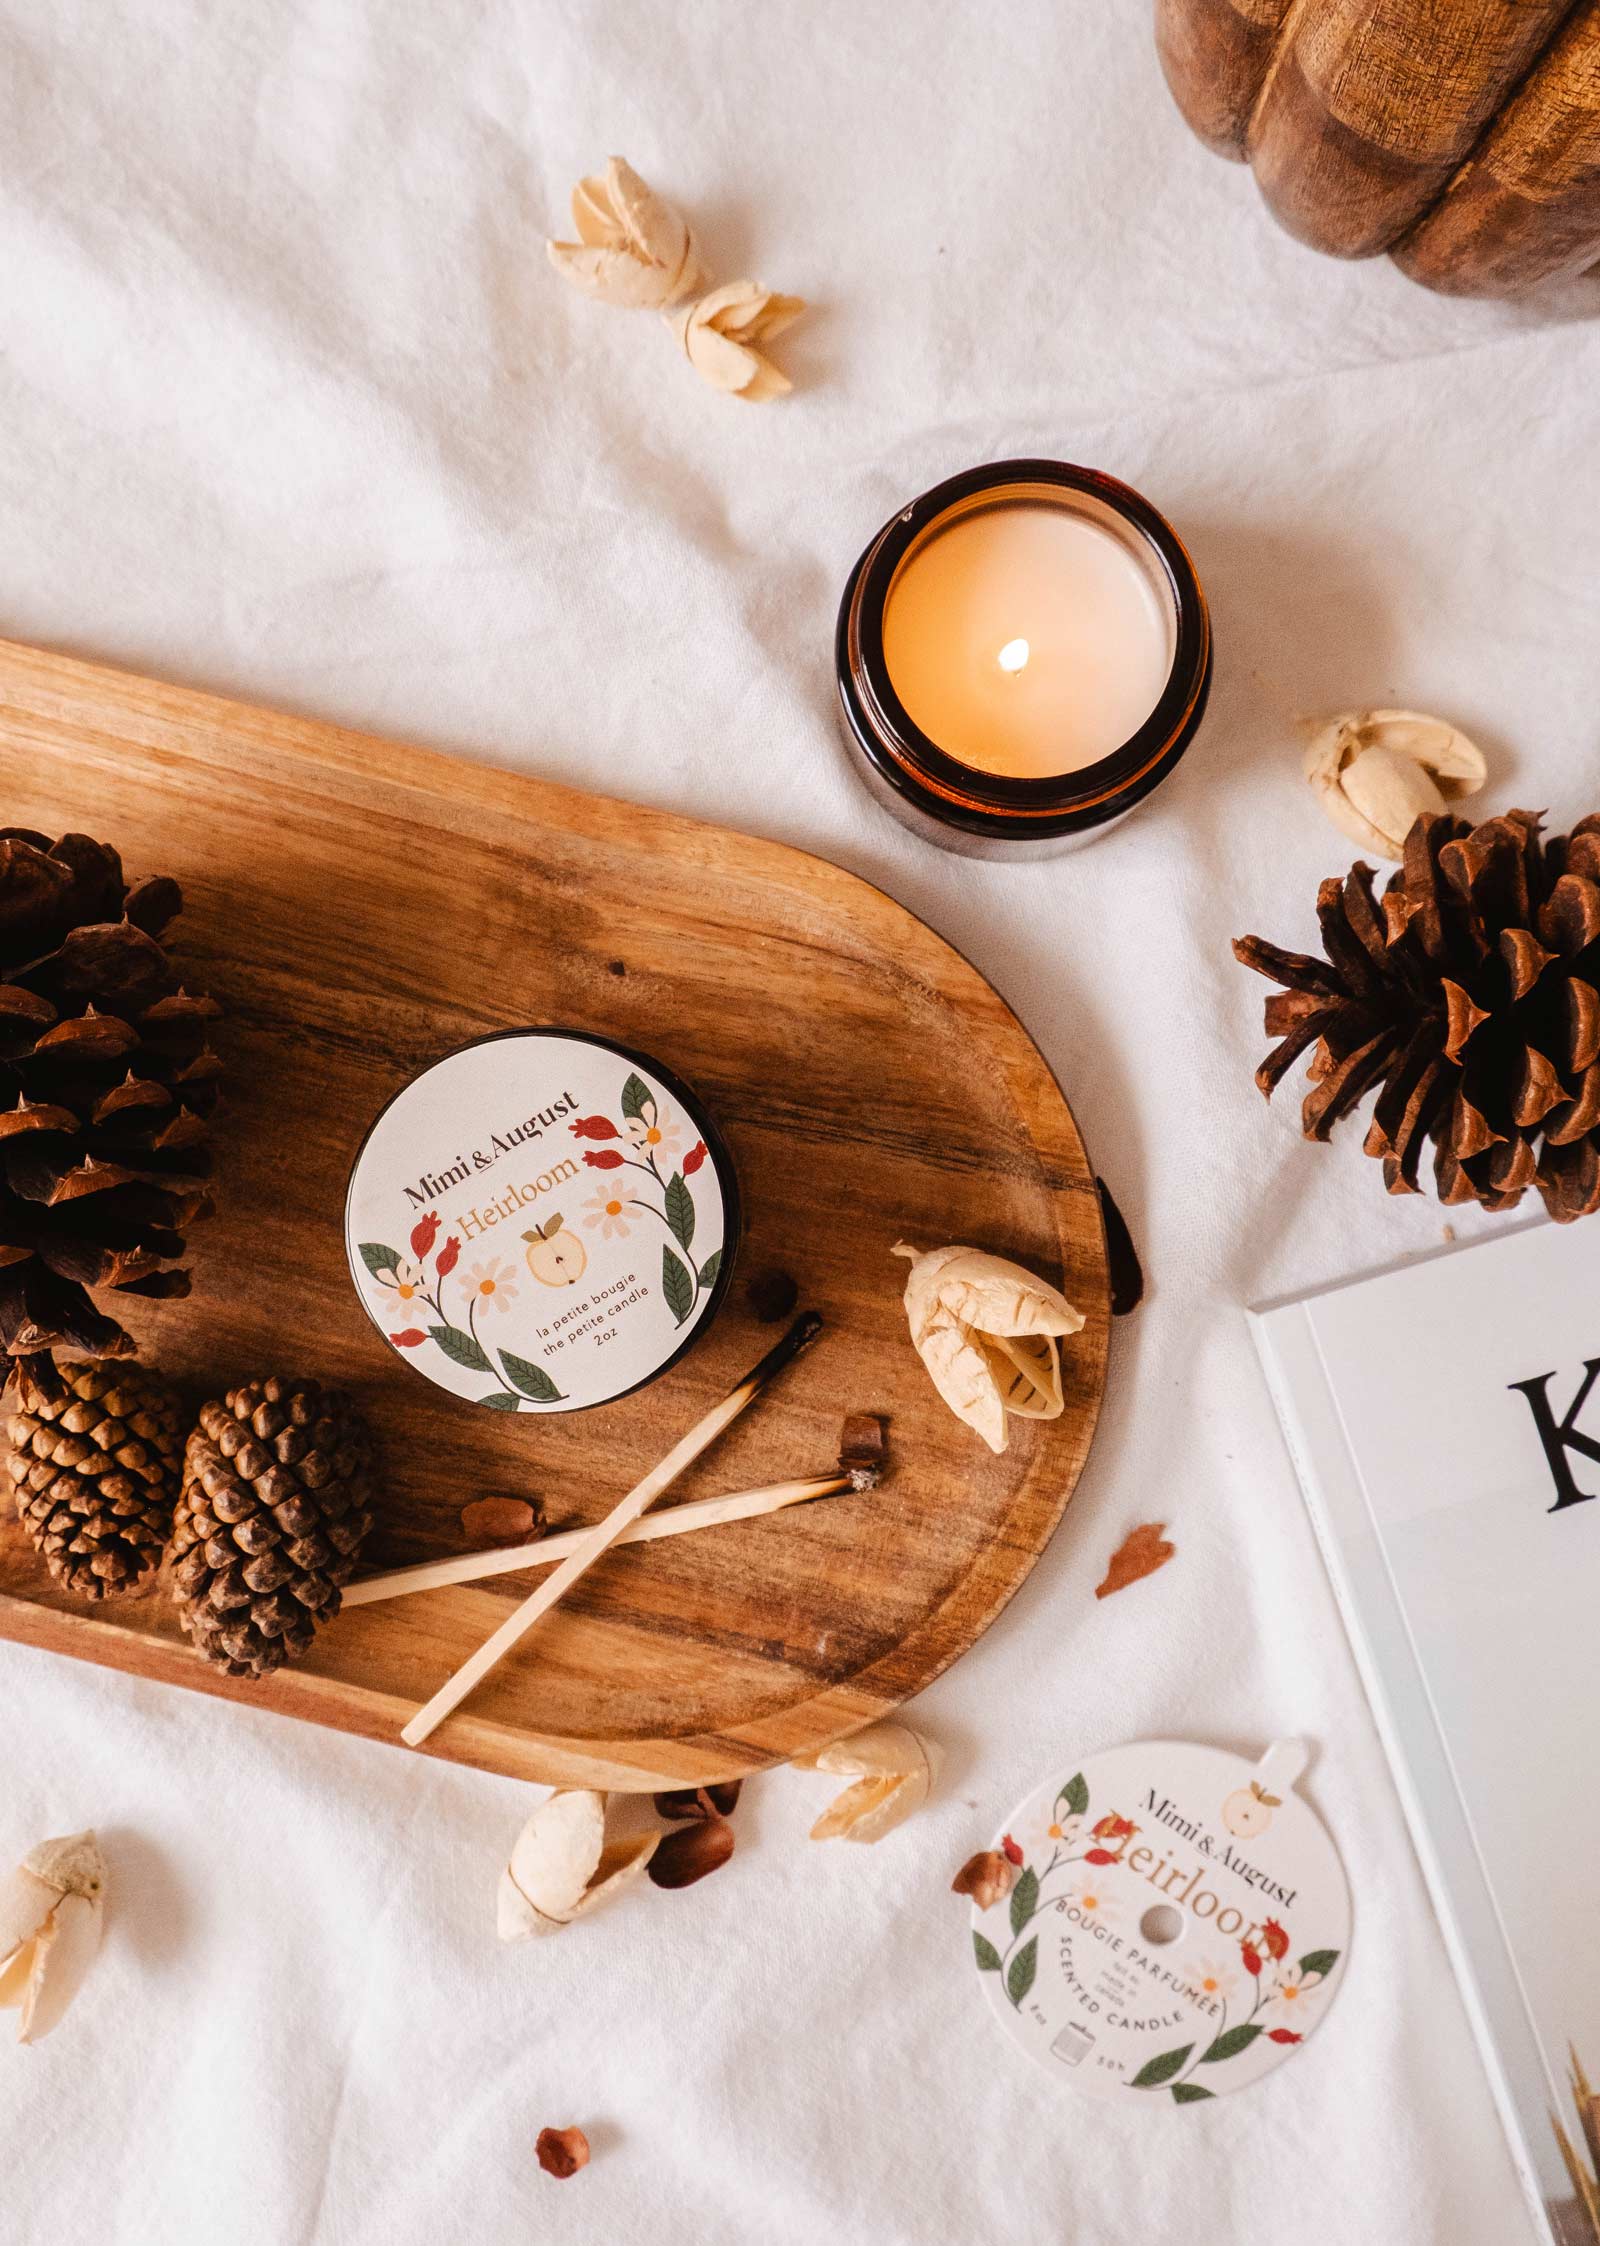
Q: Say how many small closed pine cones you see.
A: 2